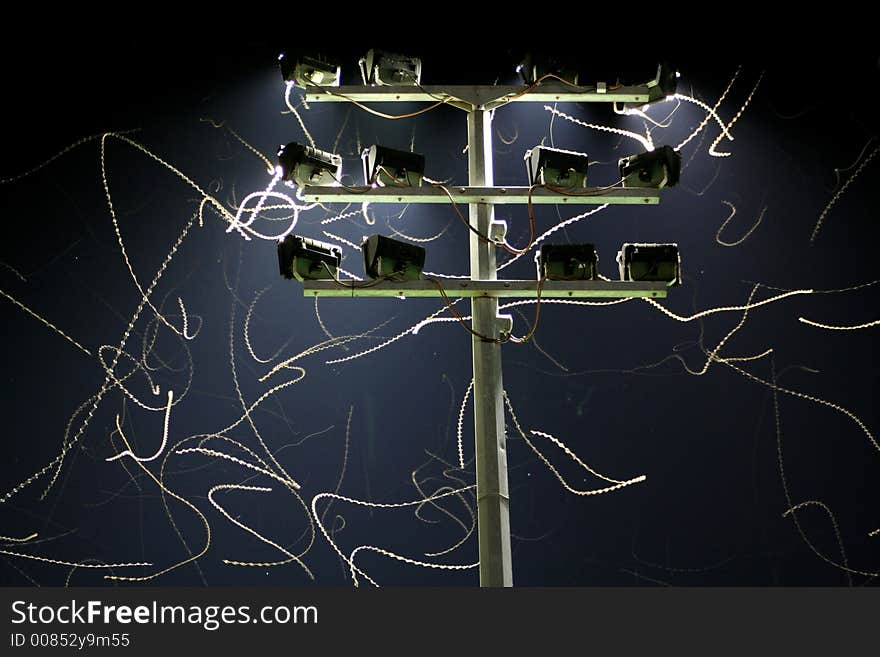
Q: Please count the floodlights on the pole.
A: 12